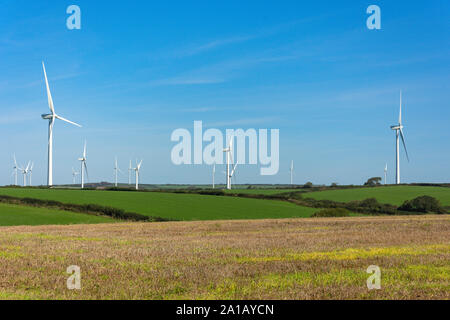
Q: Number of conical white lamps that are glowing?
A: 0